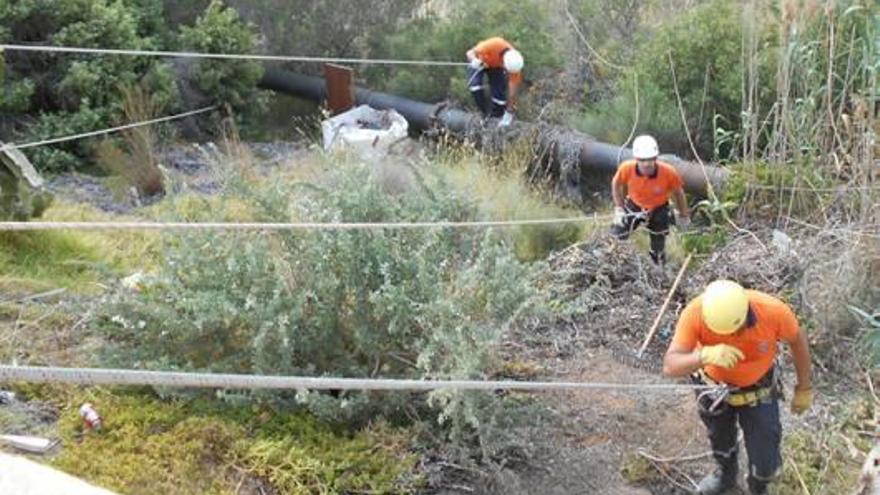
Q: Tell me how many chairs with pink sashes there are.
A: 0